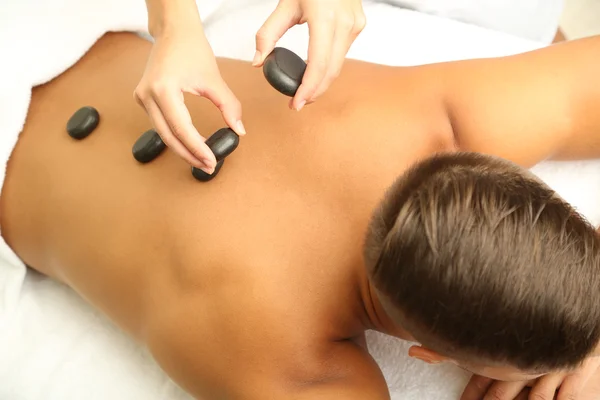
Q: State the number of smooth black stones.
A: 5